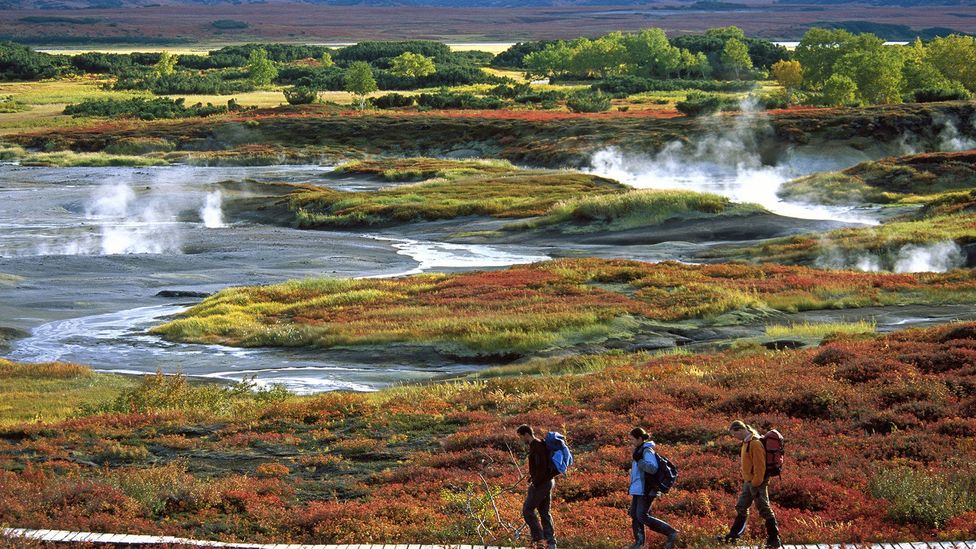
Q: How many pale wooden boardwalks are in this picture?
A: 1